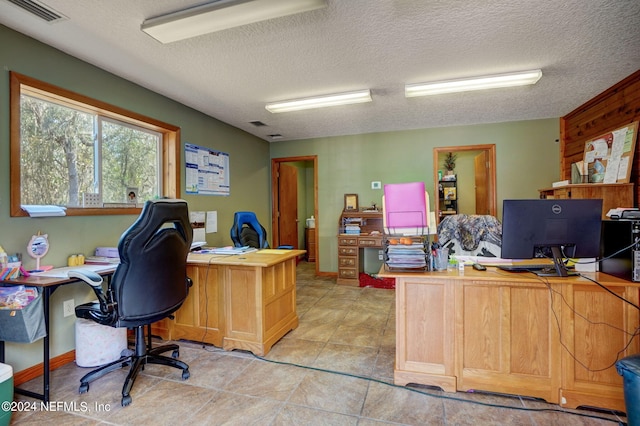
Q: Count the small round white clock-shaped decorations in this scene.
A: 1